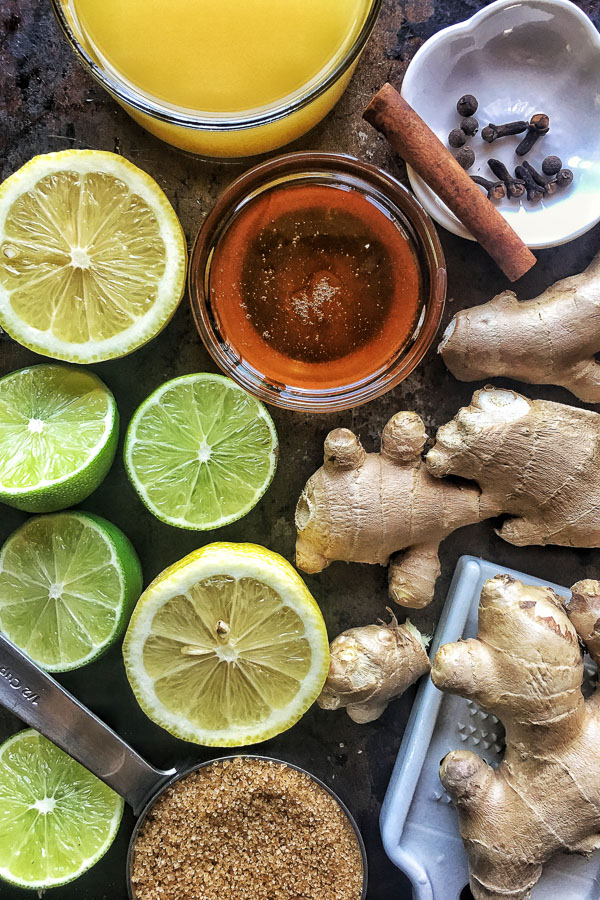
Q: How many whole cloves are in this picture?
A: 6